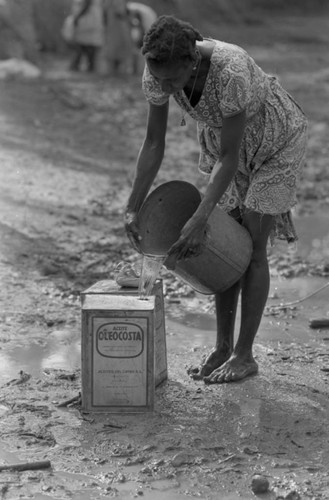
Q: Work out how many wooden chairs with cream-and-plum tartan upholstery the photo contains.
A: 0